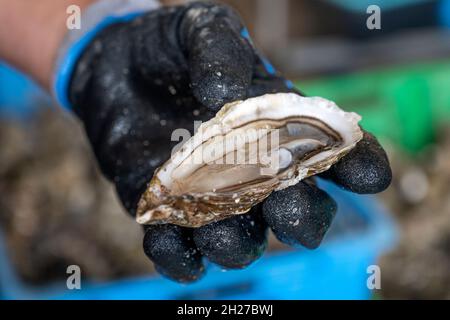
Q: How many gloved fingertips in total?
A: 5